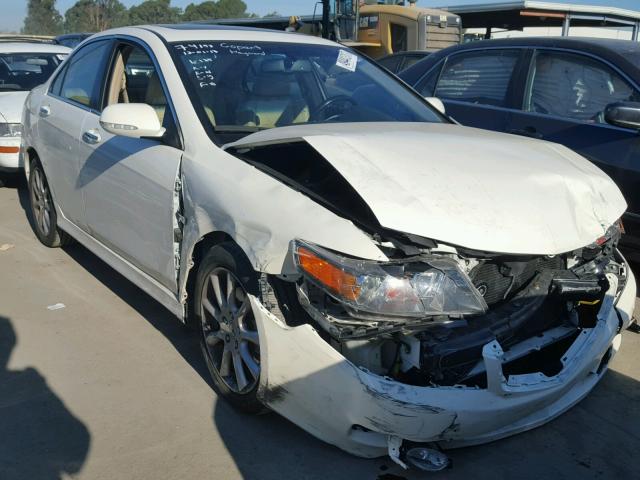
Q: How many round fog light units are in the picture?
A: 1